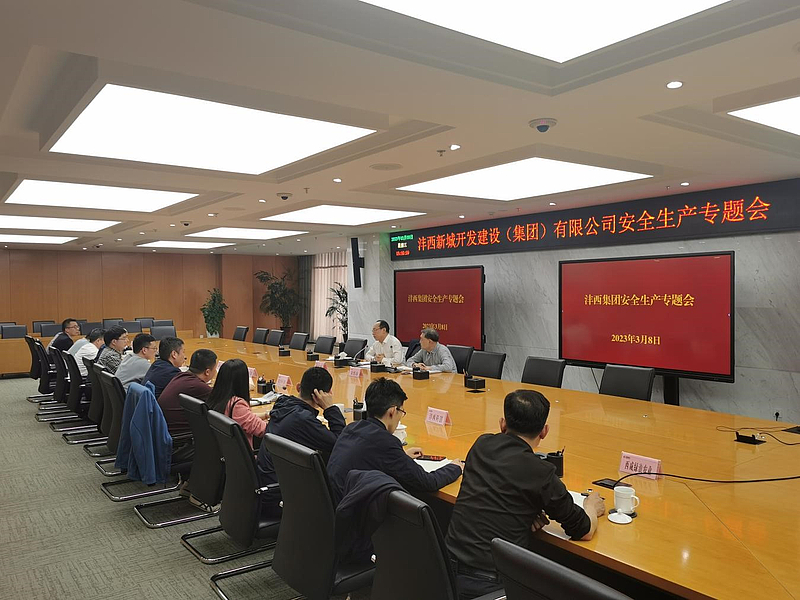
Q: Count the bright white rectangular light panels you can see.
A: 10